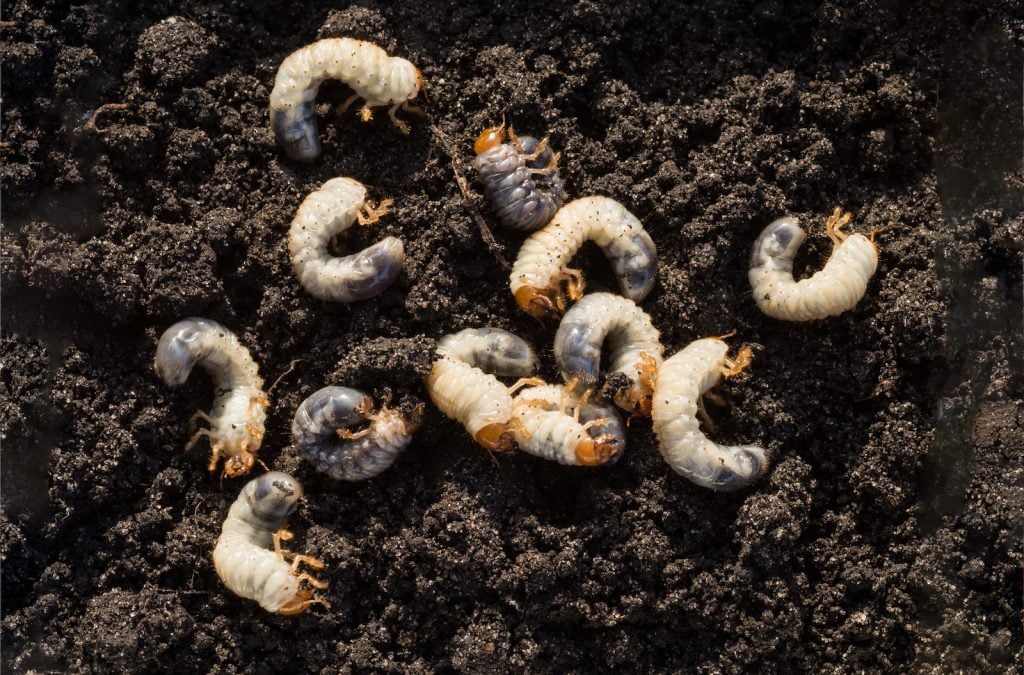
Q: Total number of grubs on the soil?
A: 12